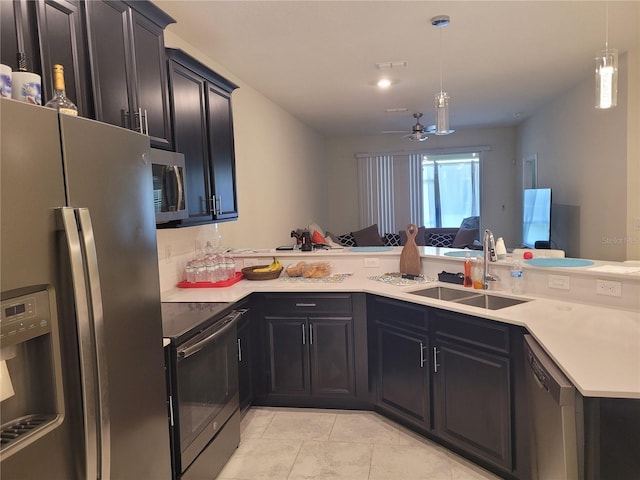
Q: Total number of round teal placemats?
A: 3